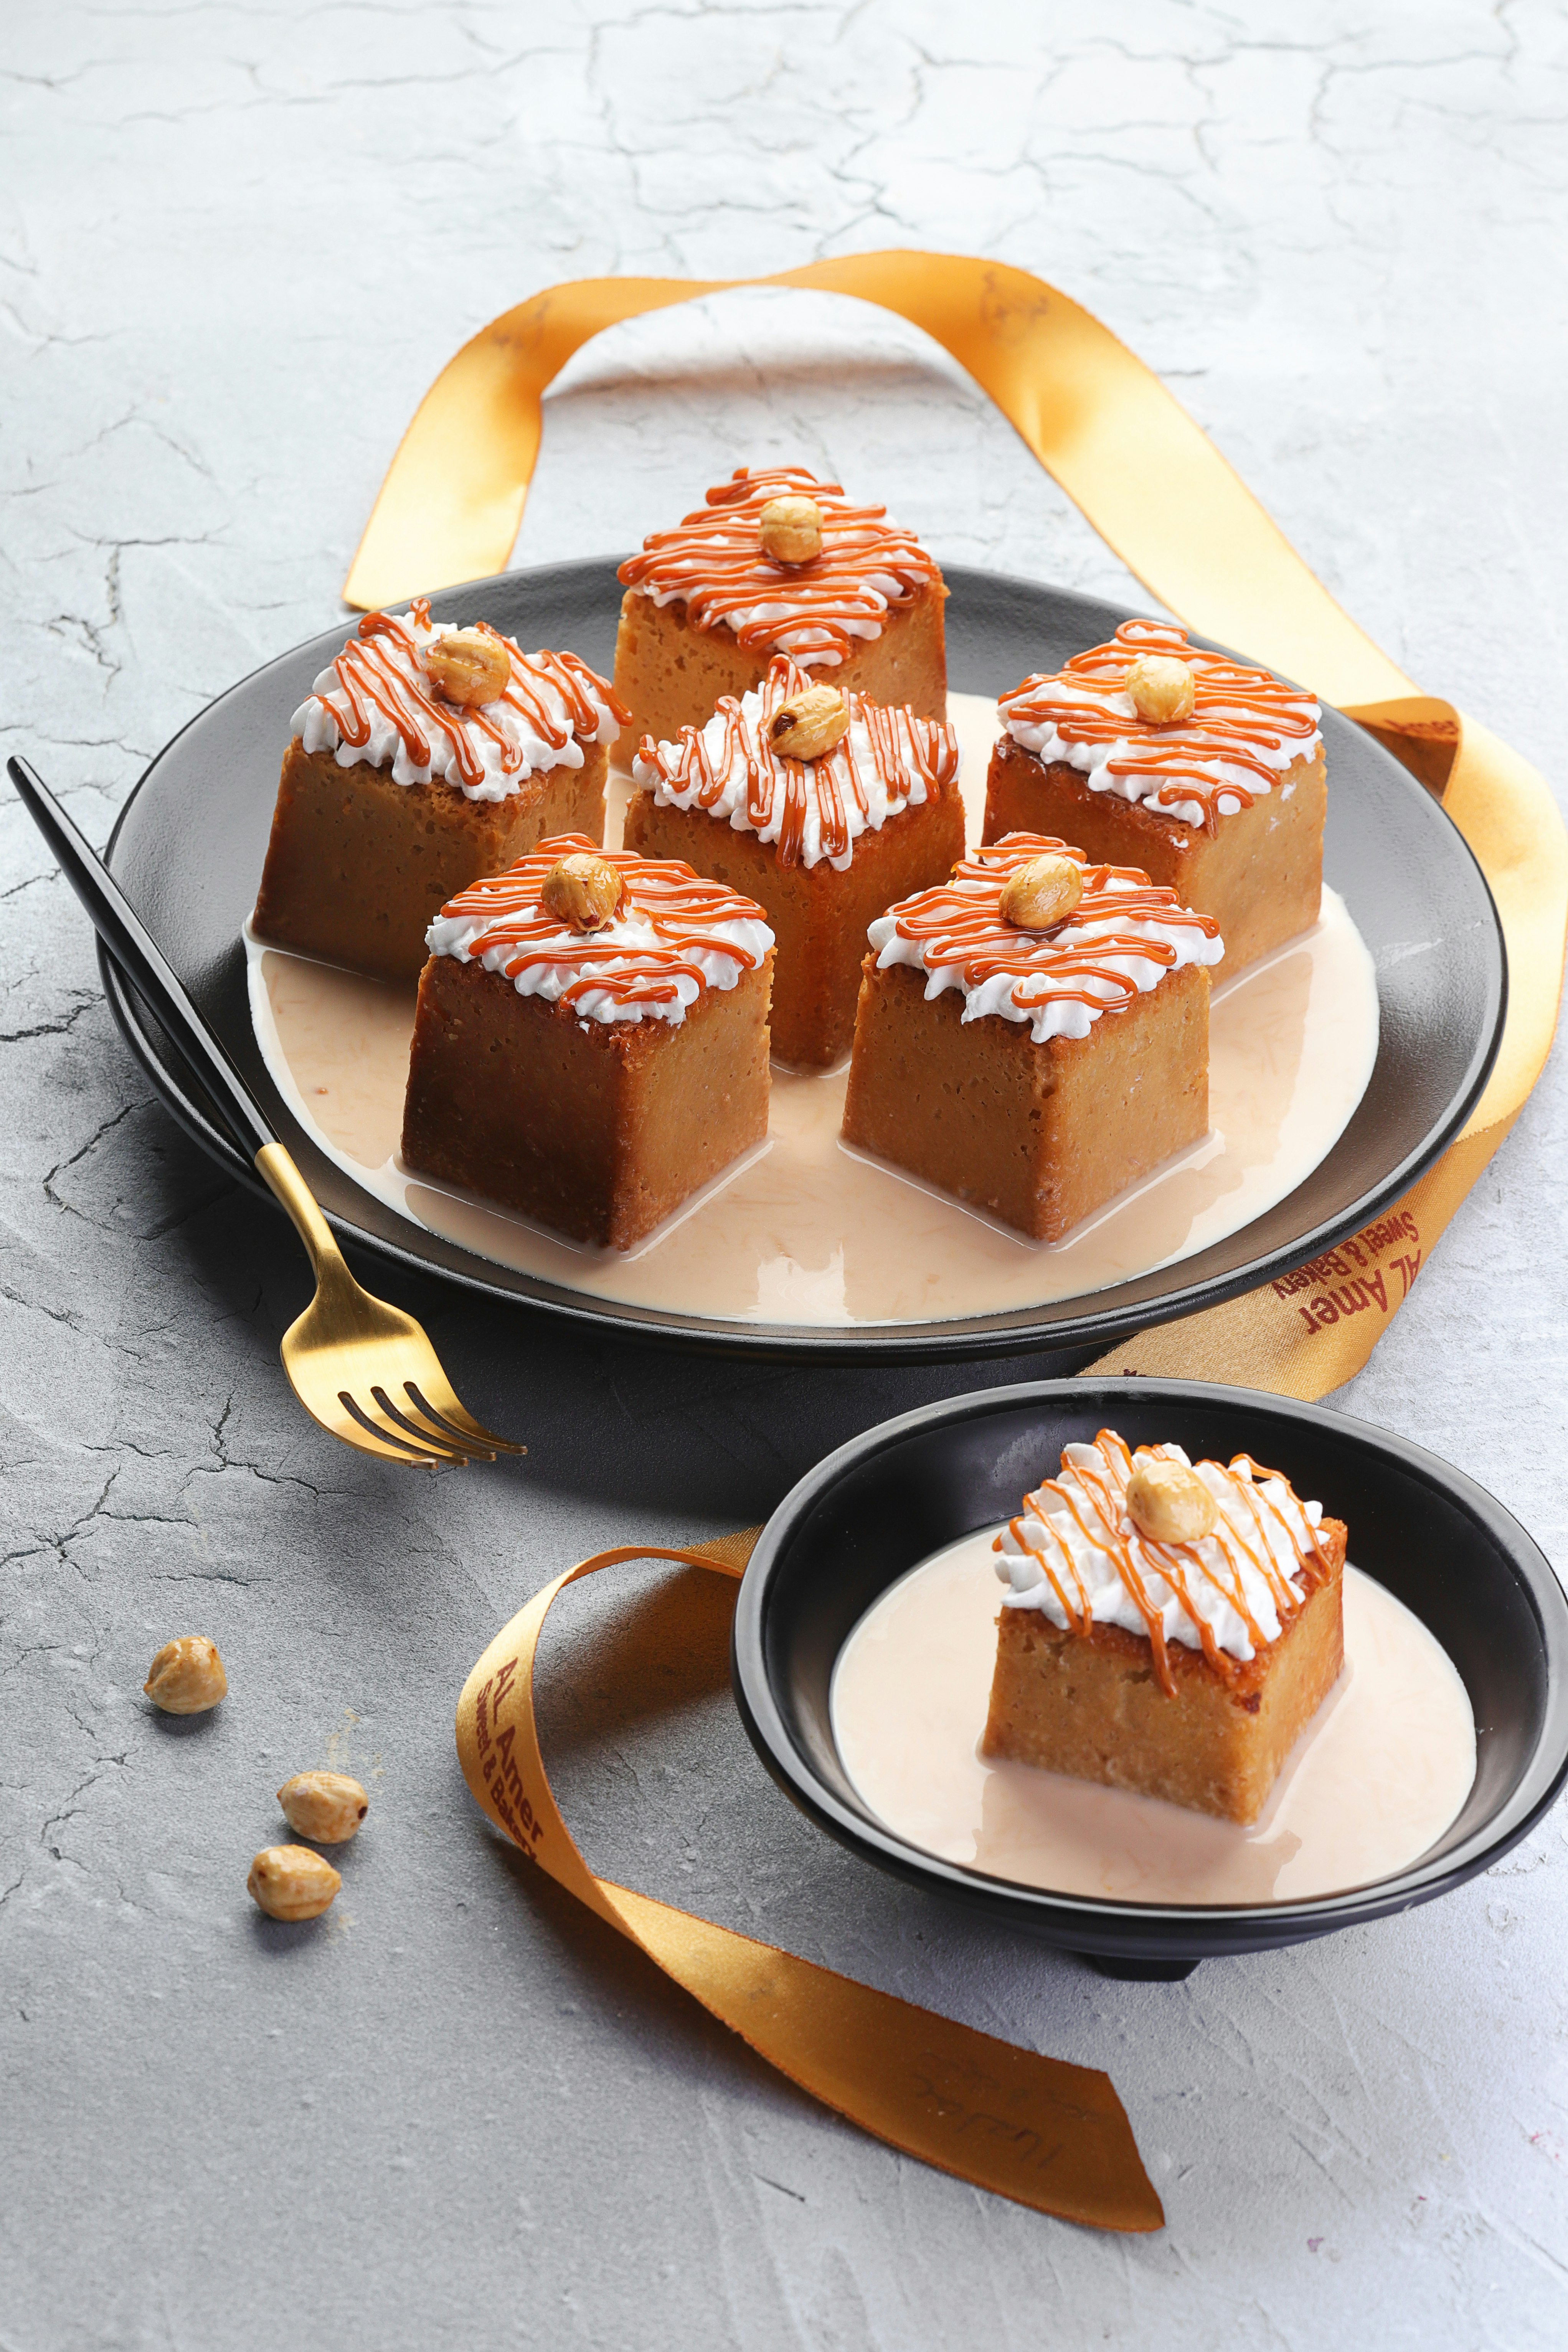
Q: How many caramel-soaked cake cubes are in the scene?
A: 7